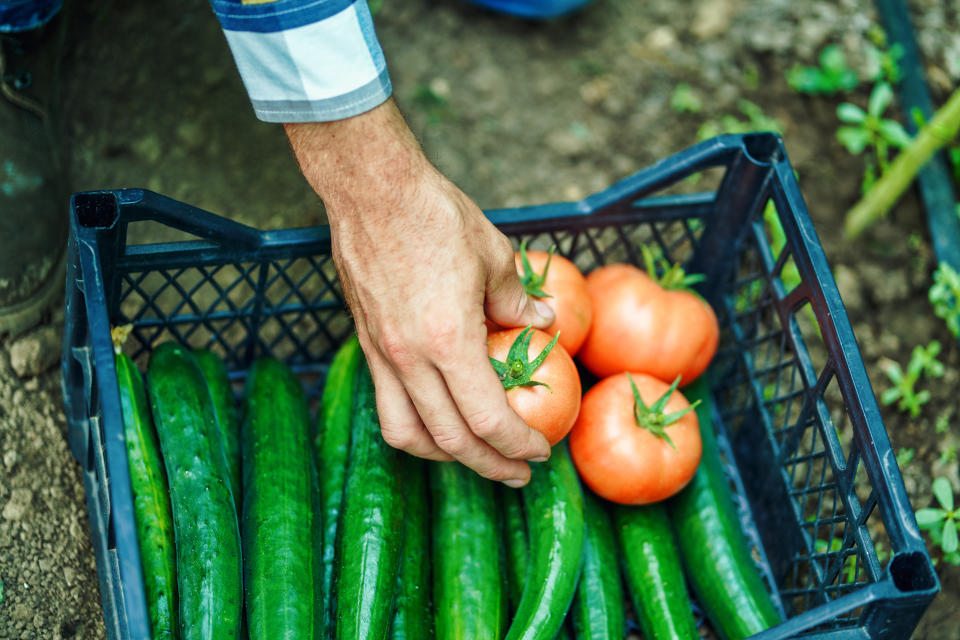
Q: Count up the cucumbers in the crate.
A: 13